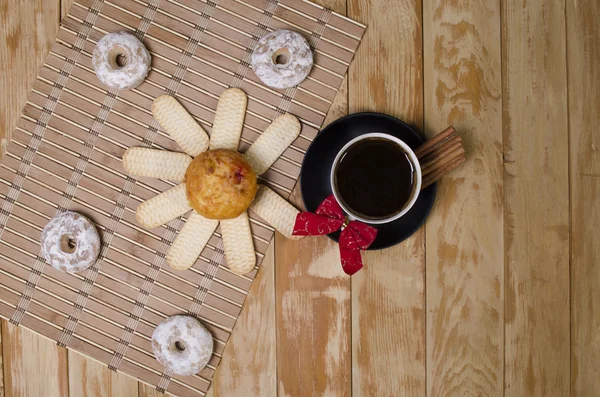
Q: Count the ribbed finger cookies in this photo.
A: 8